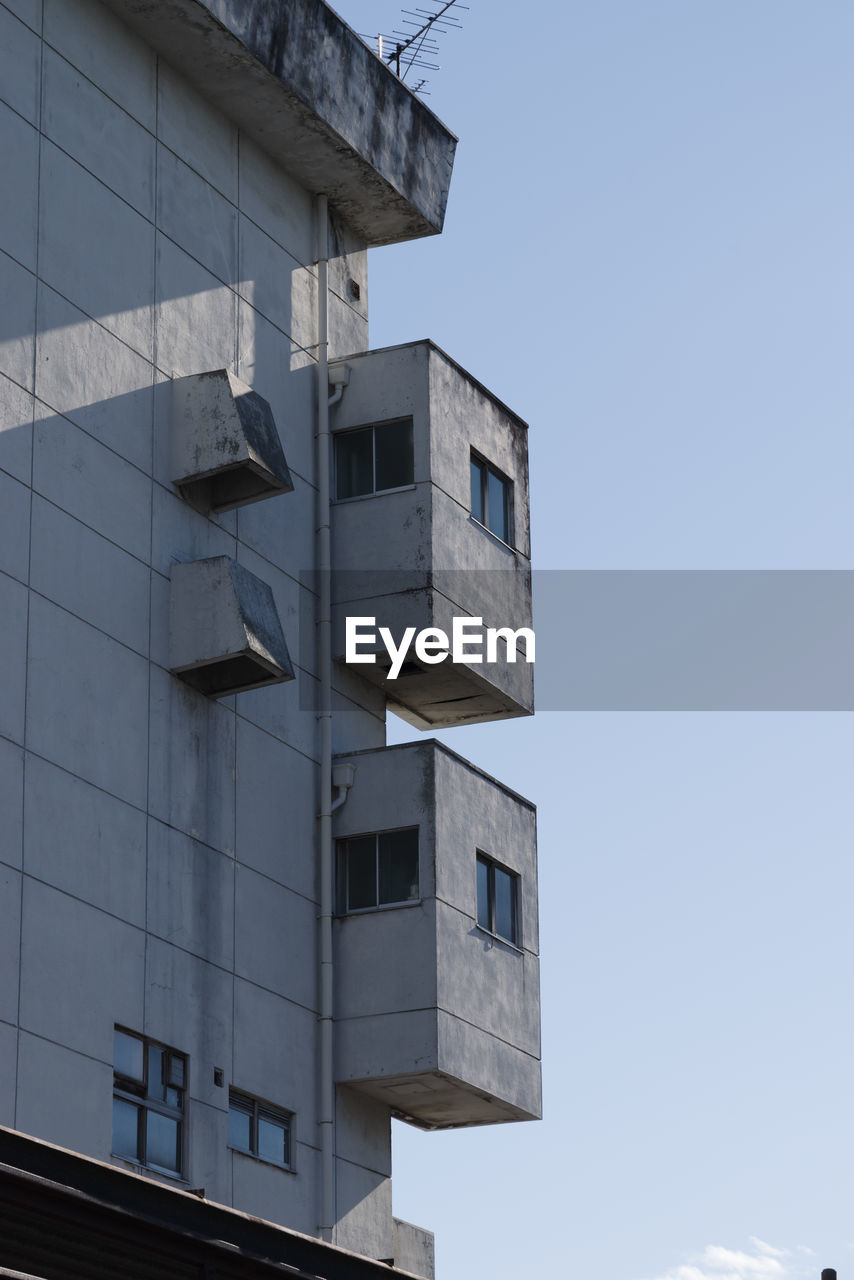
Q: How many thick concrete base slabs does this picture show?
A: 2